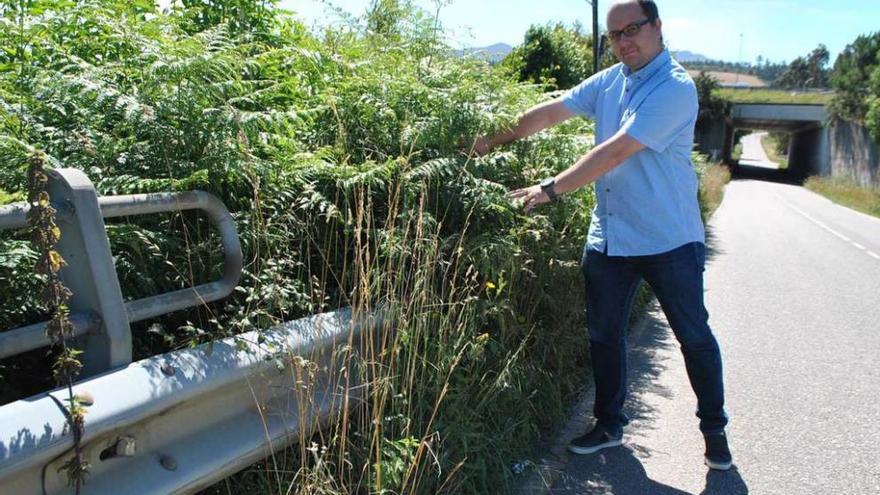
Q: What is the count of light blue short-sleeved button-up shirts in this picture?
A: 1